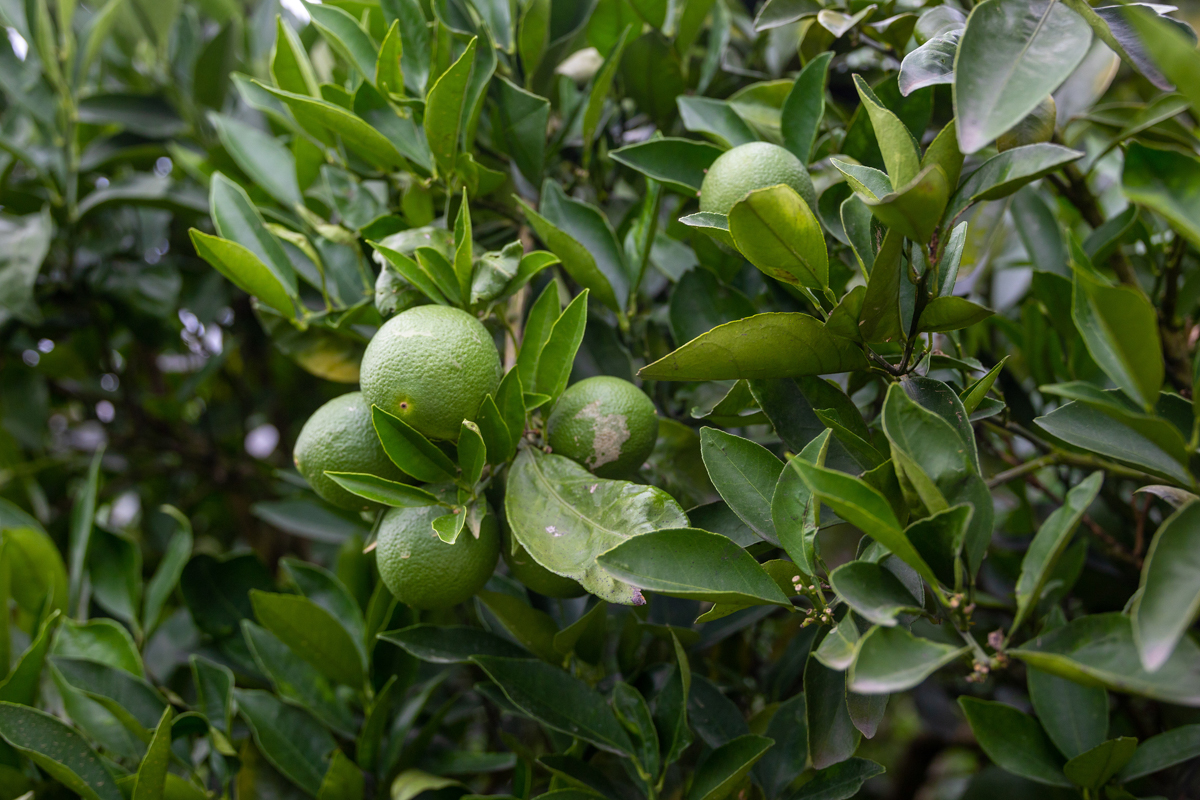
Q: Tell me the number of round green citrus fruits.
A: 6